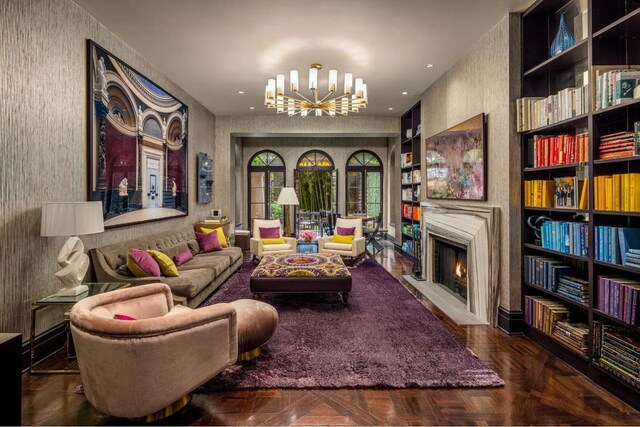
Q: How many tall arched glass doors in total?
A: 3